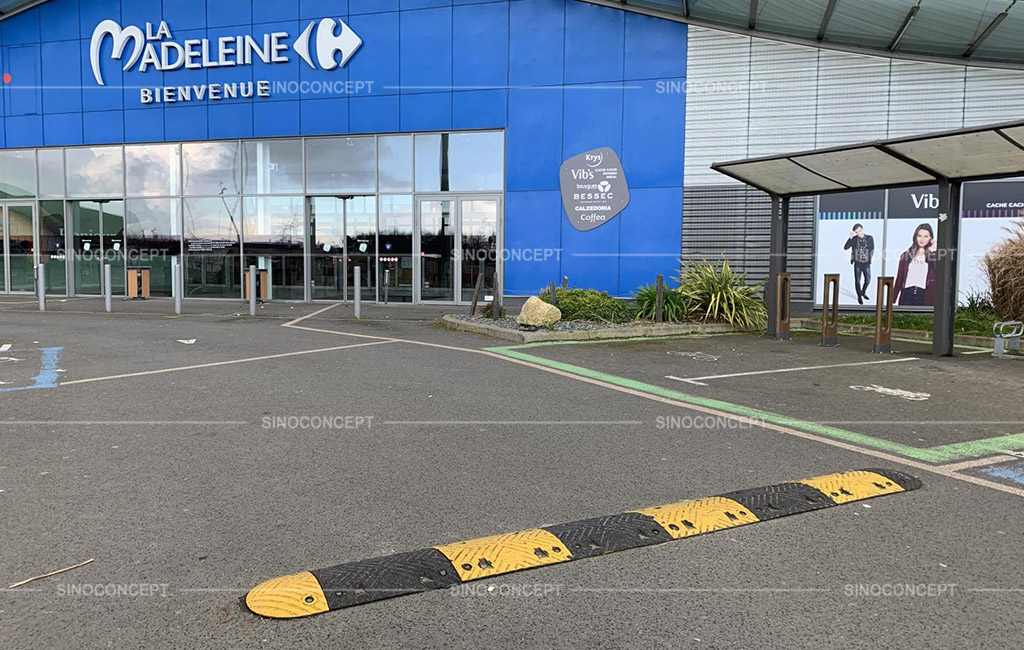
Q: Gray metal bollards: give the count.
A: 5